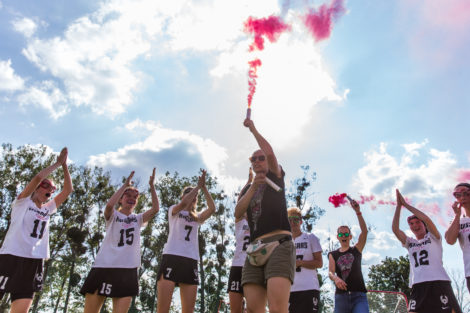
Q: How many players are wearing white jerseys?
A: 7